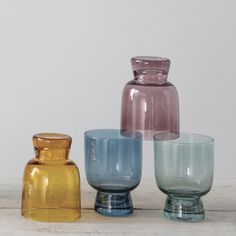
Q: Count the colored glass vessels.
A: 4